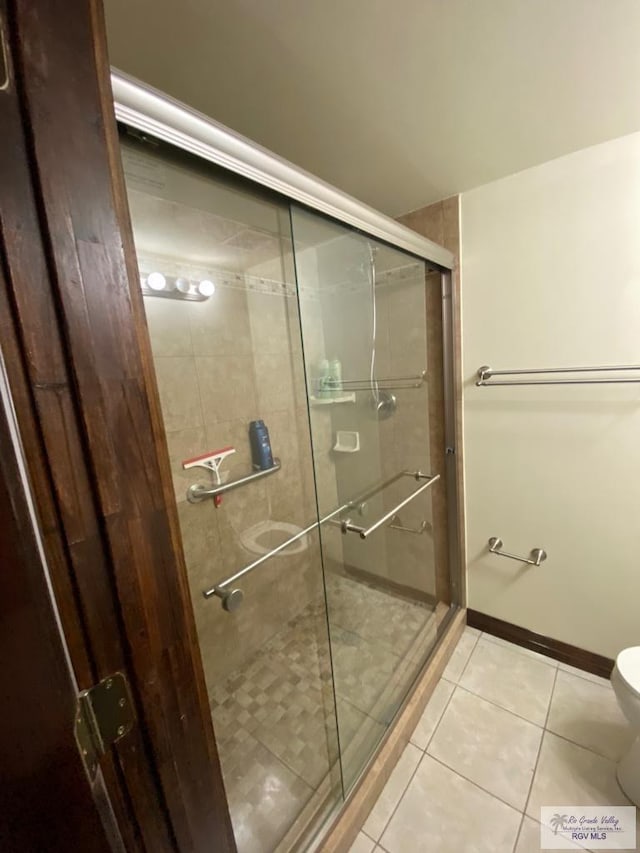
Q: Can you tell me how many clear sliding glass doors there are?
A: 2